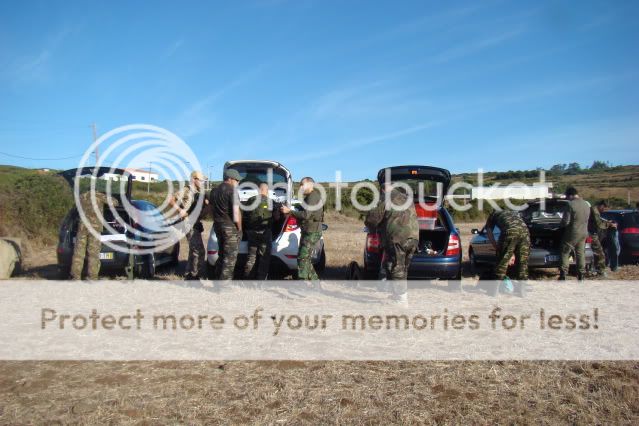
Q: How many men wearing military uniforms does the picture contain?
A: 9